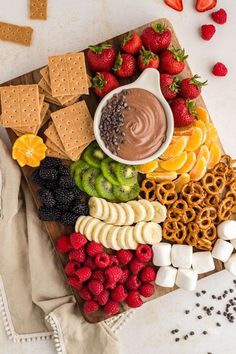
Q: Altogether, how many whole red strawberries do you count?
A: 10